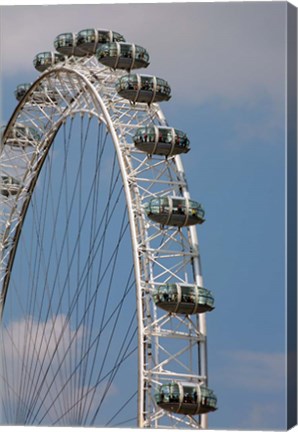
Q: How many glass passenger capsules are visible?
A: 12